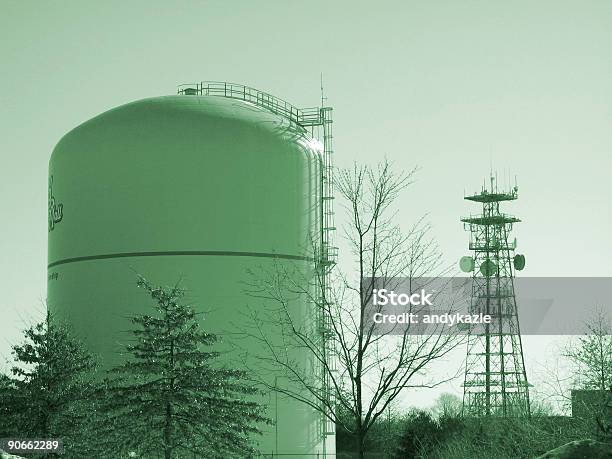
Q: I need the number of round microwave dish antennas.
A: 3